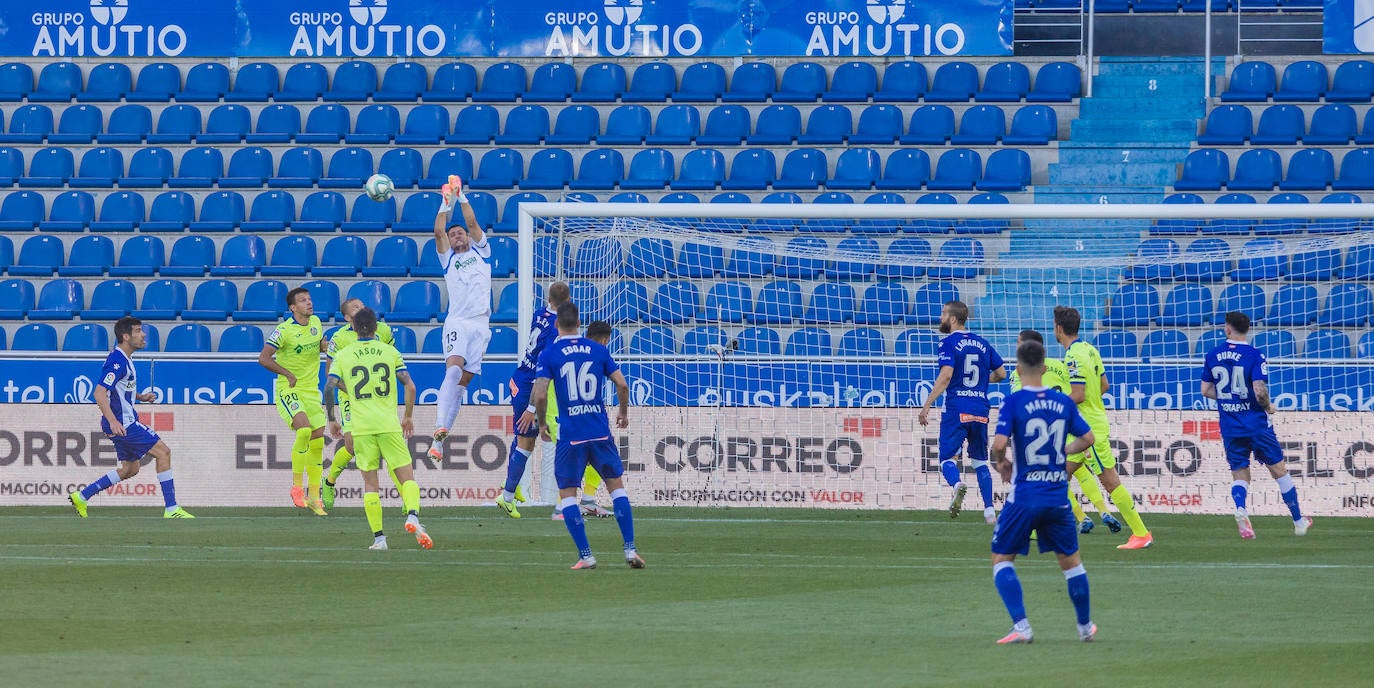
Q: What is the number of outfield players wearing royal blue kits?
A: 6